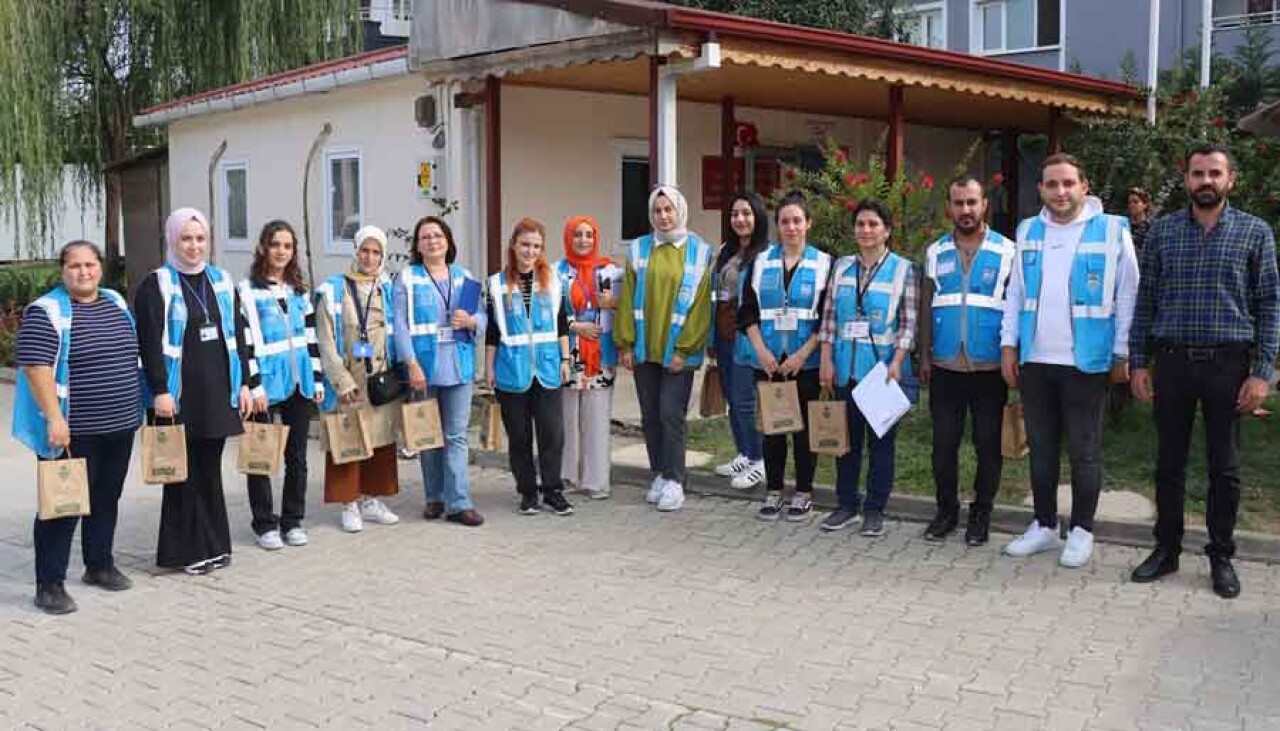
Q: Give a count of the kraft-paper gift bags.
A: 10